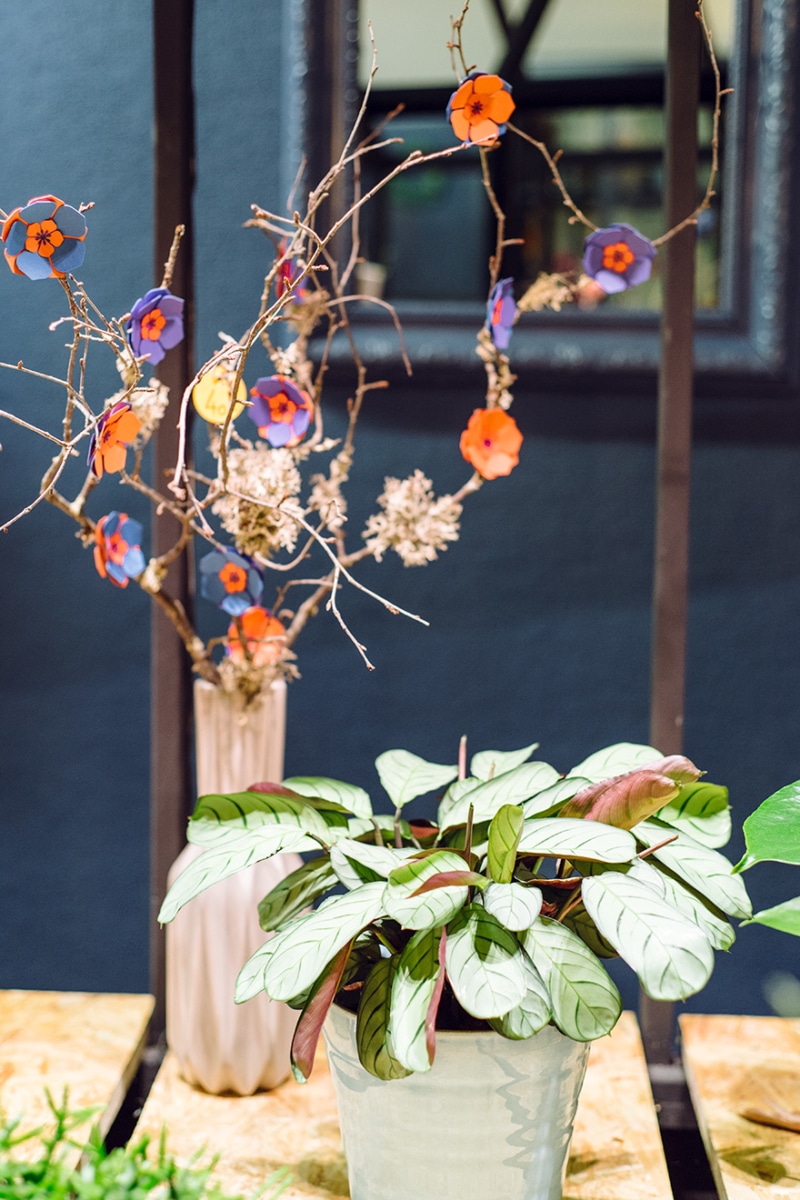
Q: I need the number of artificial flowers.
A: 12